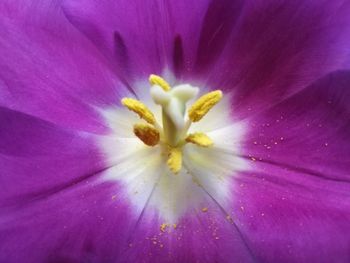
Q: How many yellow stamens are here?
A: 6